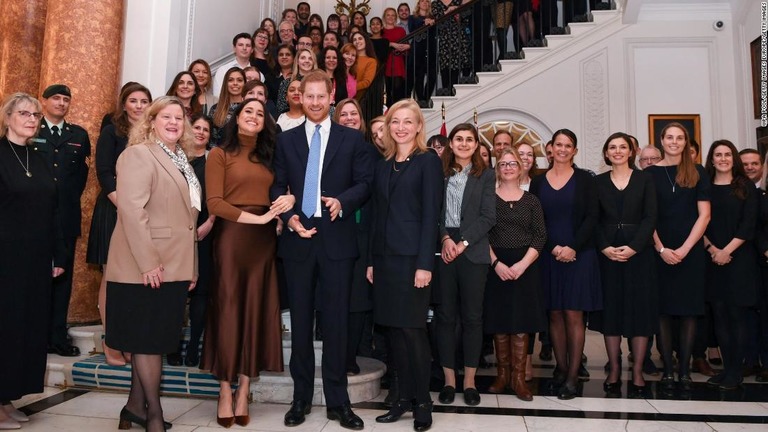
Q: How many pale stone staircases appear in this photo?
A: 1